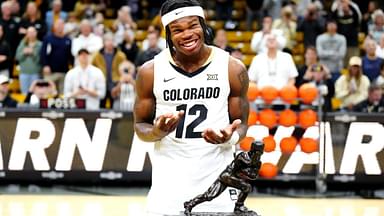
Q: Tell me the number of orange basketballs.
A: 13